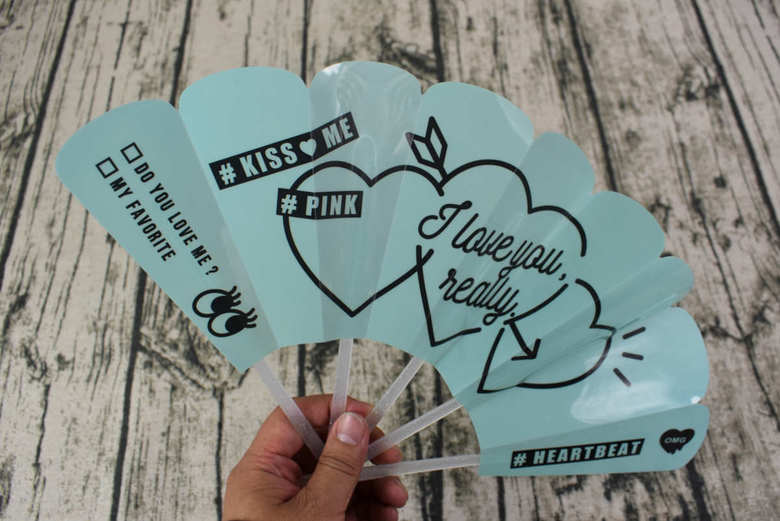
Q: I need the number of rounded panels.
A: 9